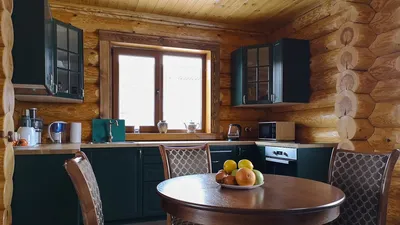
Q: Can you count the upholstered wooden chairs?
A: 3